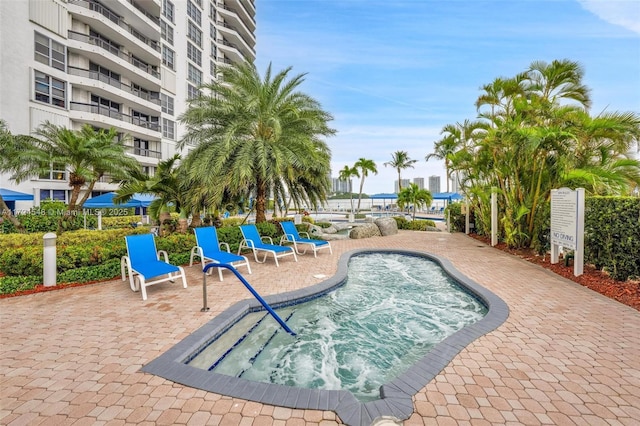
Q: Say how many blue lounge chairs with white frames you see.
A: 4